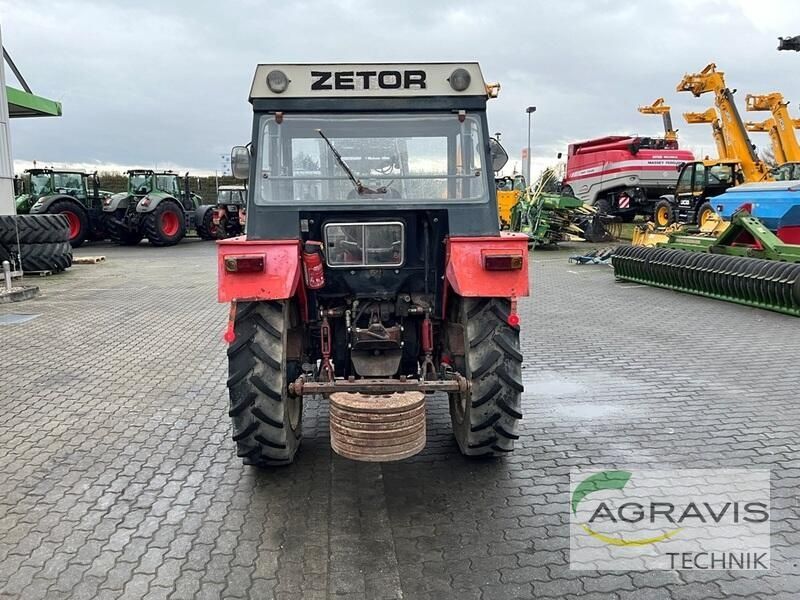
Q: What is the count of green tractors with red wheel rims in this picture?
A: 2